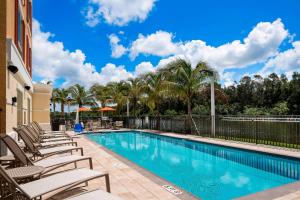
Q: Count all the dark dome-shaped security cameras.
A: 2